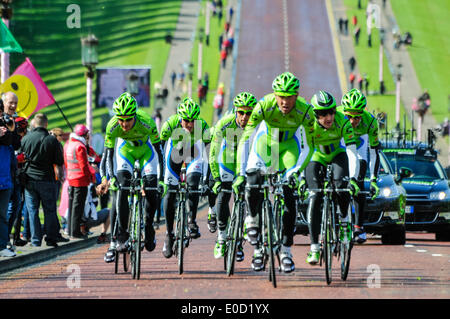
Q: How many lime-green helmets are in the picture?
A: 6